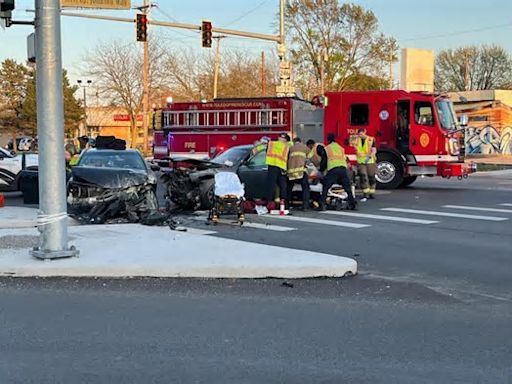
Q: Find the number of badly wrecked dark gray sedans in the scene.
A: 2